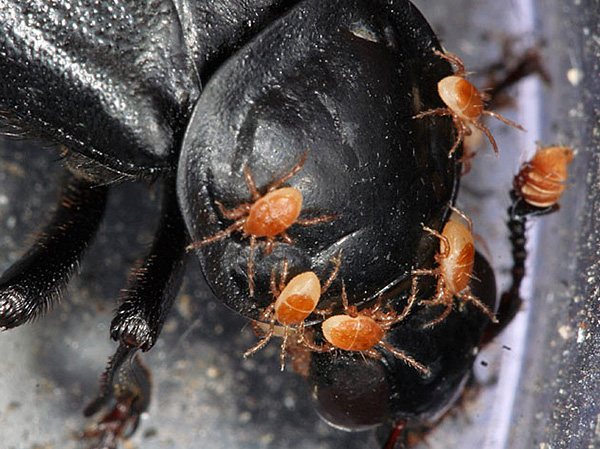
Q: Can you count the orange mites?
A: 5